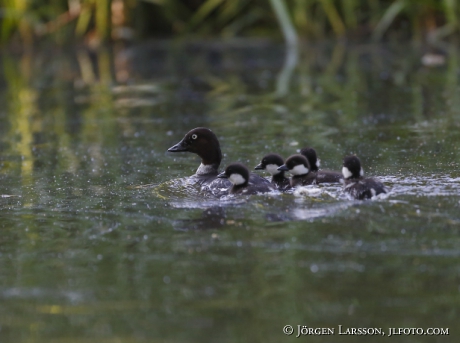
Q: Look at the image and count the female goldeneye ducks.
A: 1